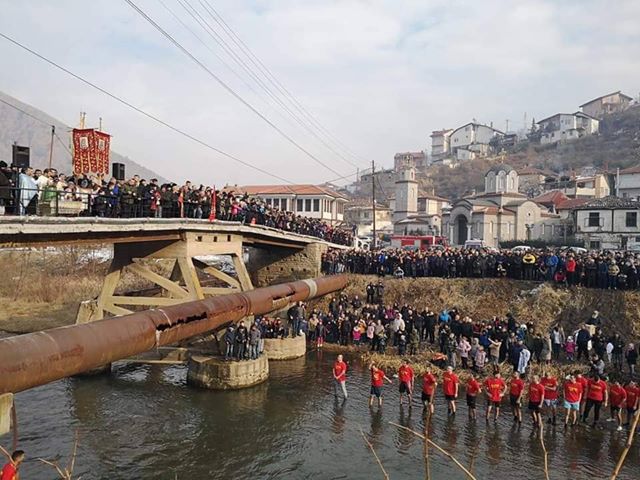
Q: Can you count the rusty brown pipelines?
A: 1